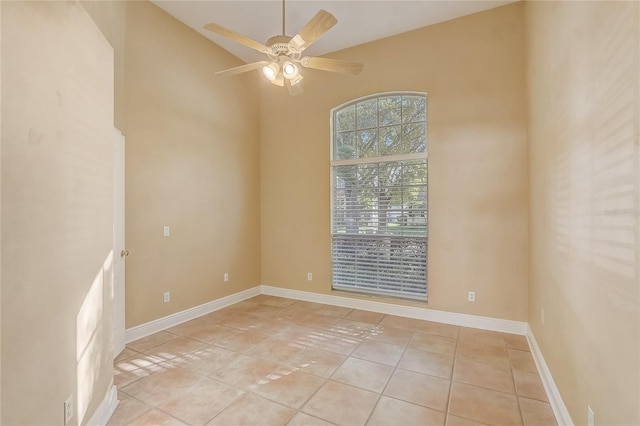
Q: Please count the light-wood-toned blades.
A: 5